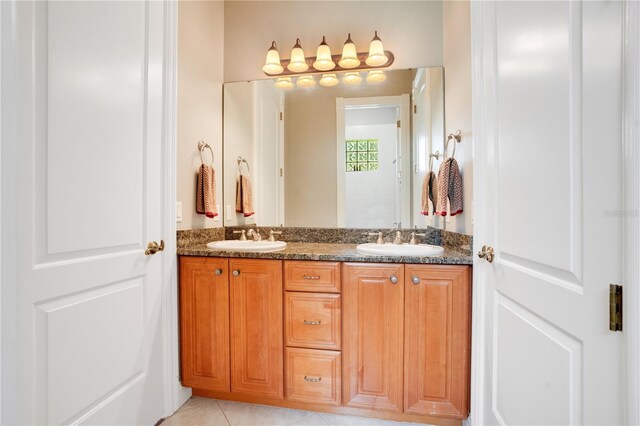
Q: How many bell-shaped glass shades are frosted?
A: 5